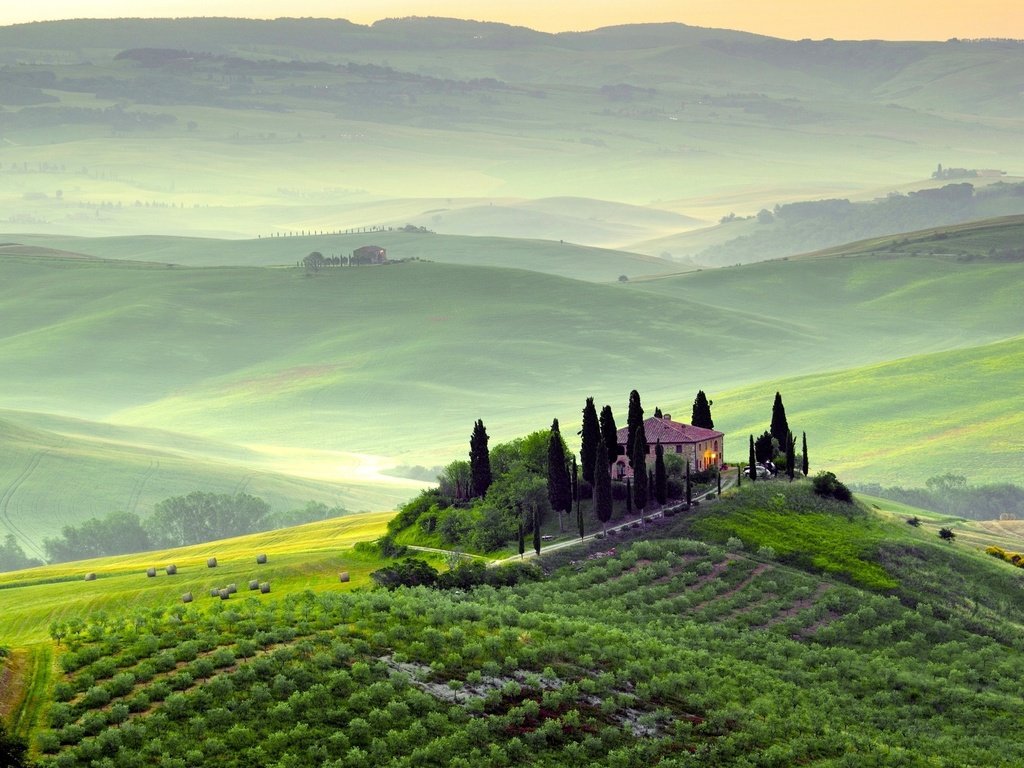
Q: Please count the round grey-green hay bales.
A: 12